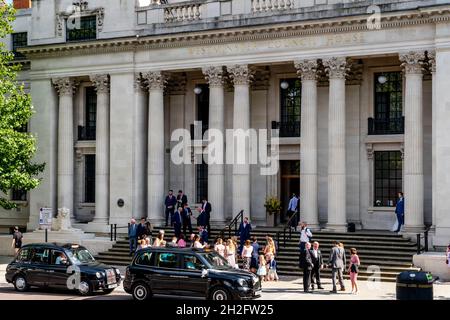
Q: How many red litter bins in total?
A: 0